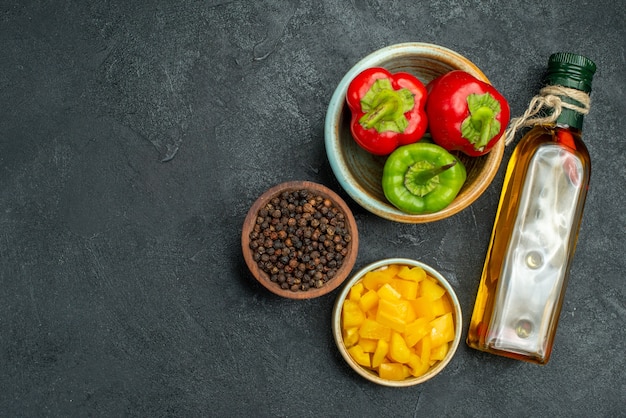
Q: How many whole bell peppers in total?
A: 3